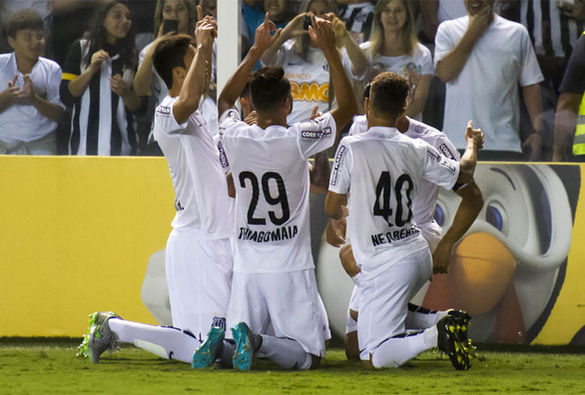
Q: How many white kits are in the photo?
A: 4